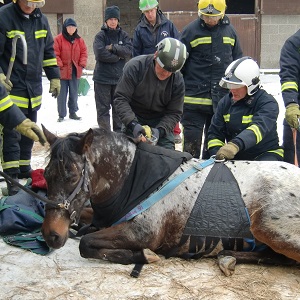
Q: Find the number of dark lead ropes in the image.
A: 1